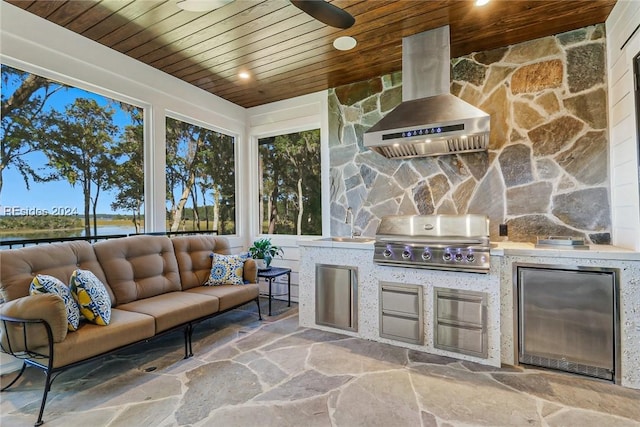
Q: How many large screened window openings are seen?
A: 3